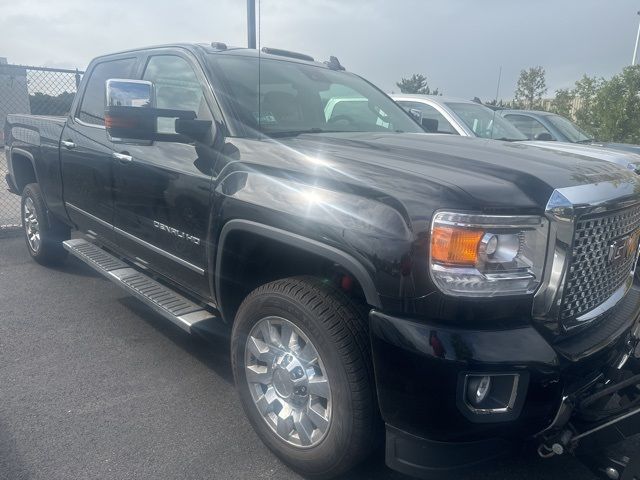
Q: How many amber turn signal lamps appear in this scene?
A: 2